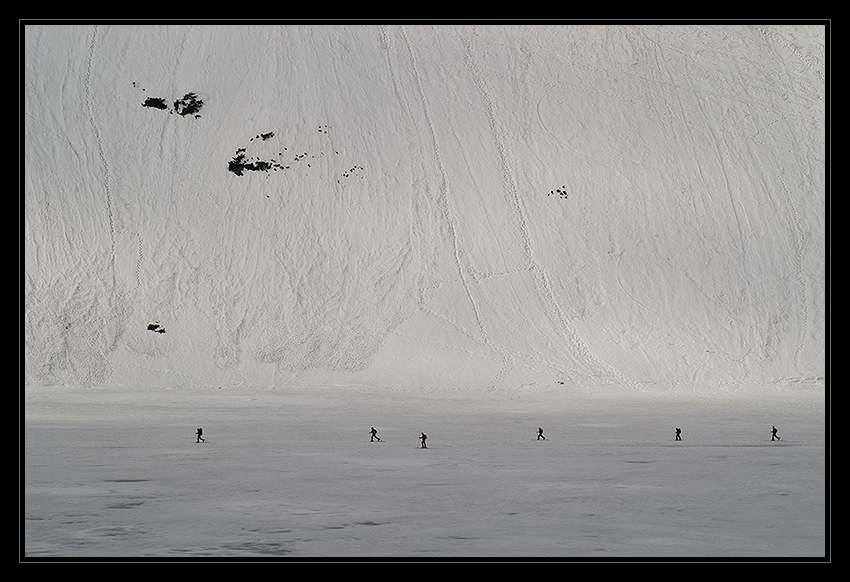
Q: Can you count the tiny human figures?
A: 6